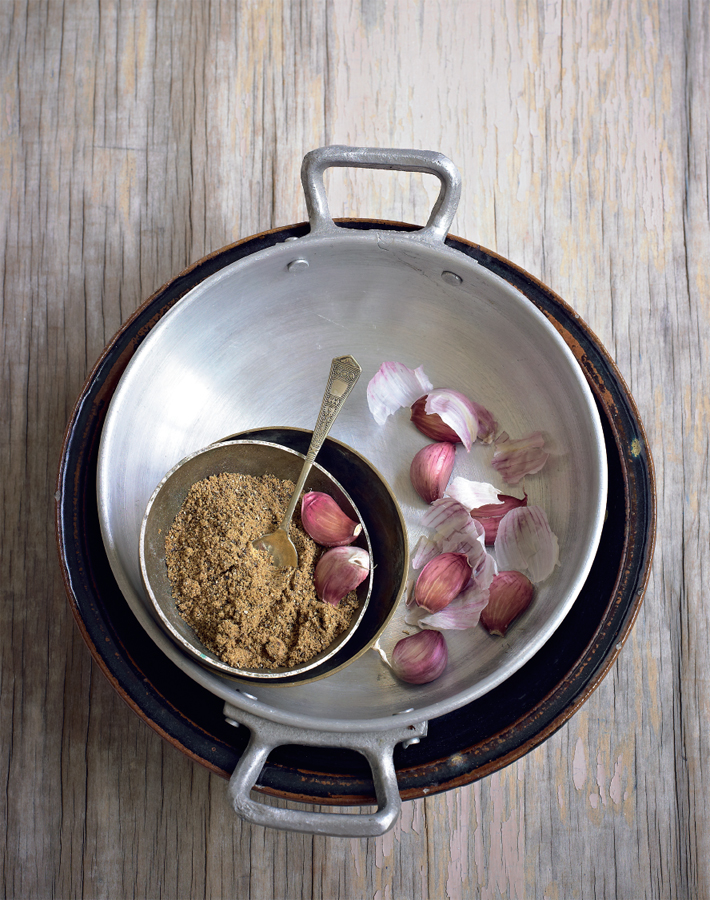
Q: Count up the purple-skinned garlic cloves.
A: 8